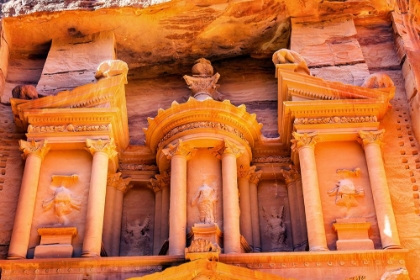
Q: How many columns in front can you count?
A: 6